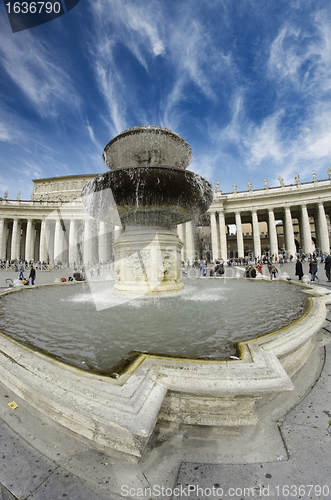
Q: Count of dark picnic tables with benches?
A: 0